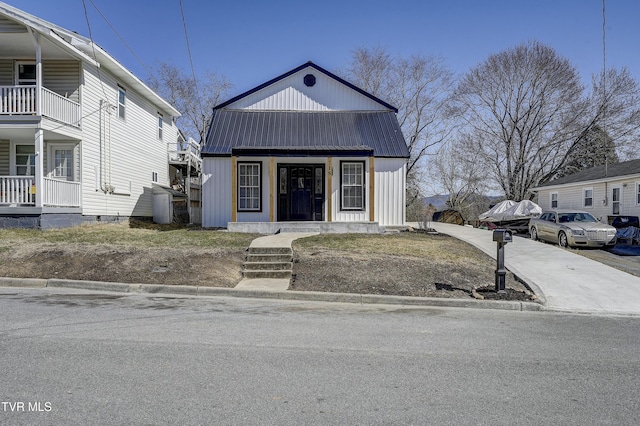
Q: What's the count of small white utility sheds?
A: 1